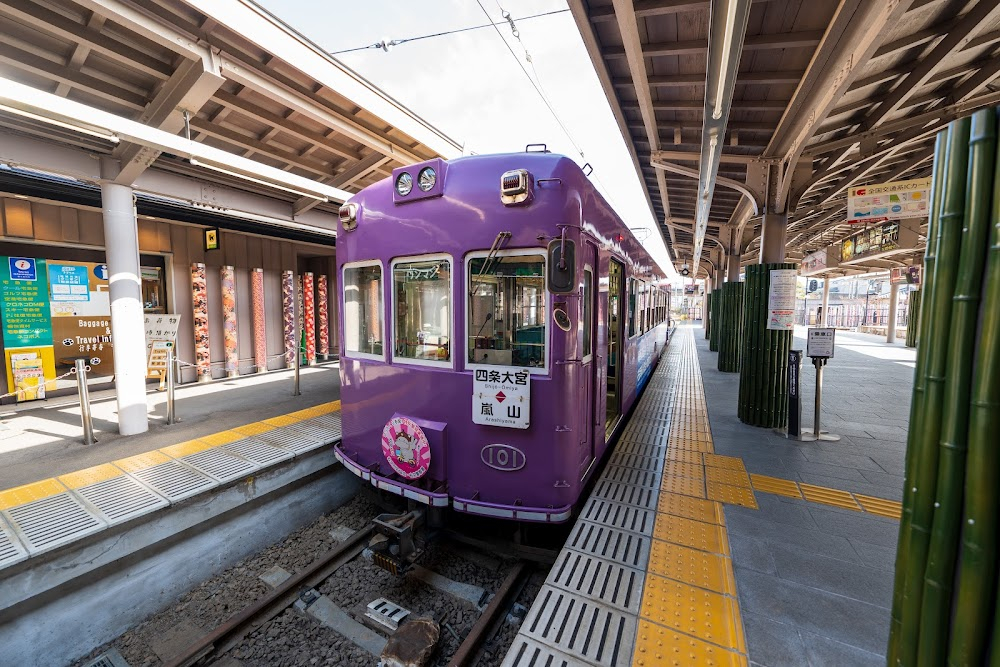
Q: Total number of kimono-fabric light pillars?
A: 7